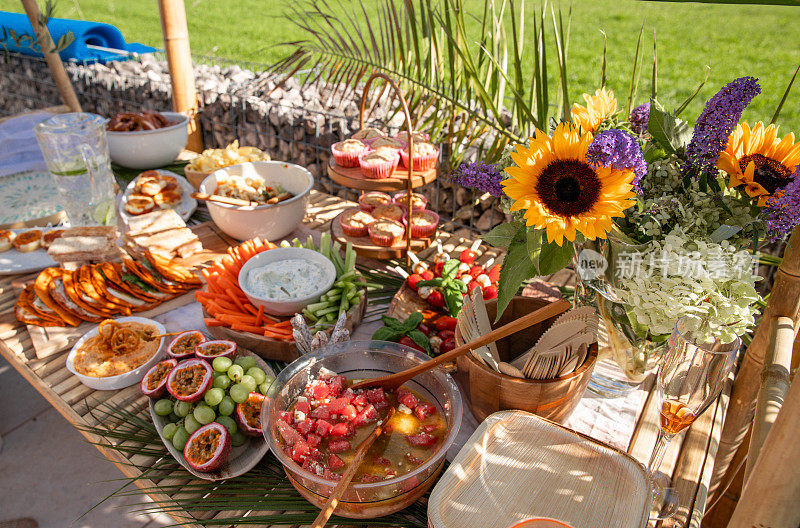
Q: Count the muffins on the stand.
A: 12